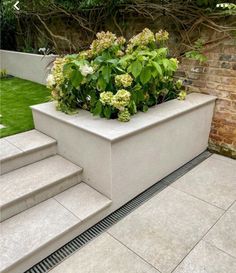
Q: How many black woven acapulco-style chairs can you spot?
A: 0